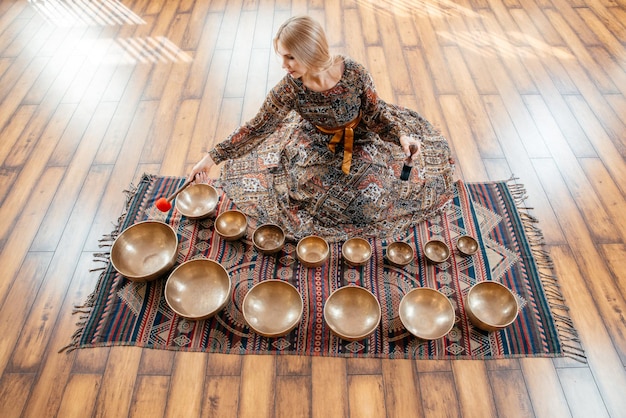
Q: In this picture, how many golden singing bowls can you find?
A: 14